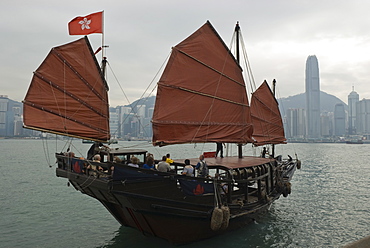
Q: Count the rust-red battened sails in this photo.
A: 3